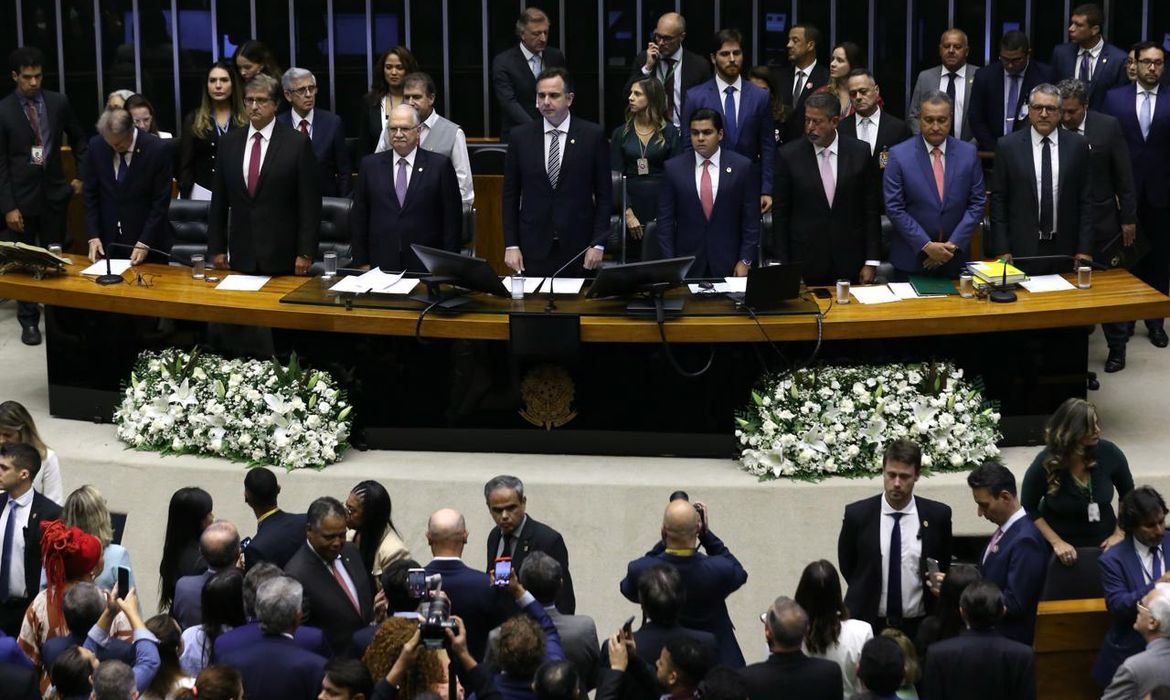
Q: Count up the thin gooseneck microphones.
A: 3